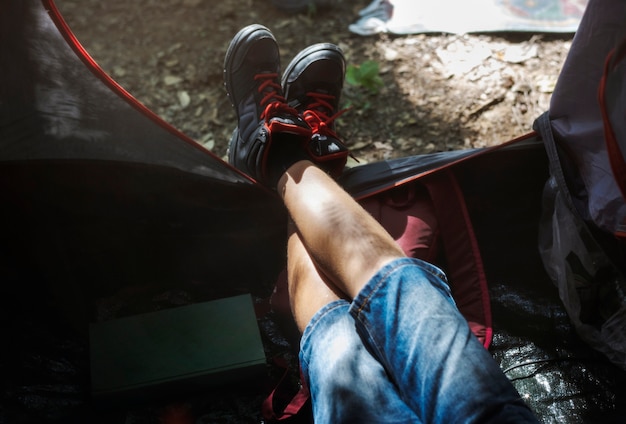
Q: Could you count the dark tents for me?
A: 1